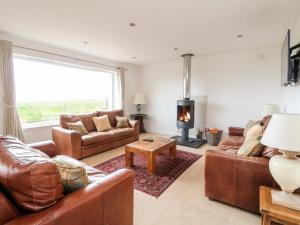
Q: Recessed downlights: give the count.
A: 5